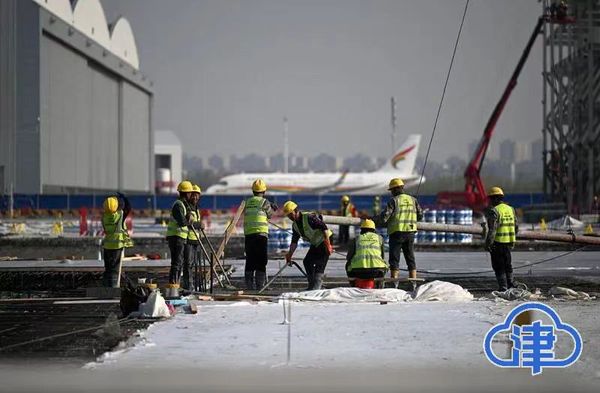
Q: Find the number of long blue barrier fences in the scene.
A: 1